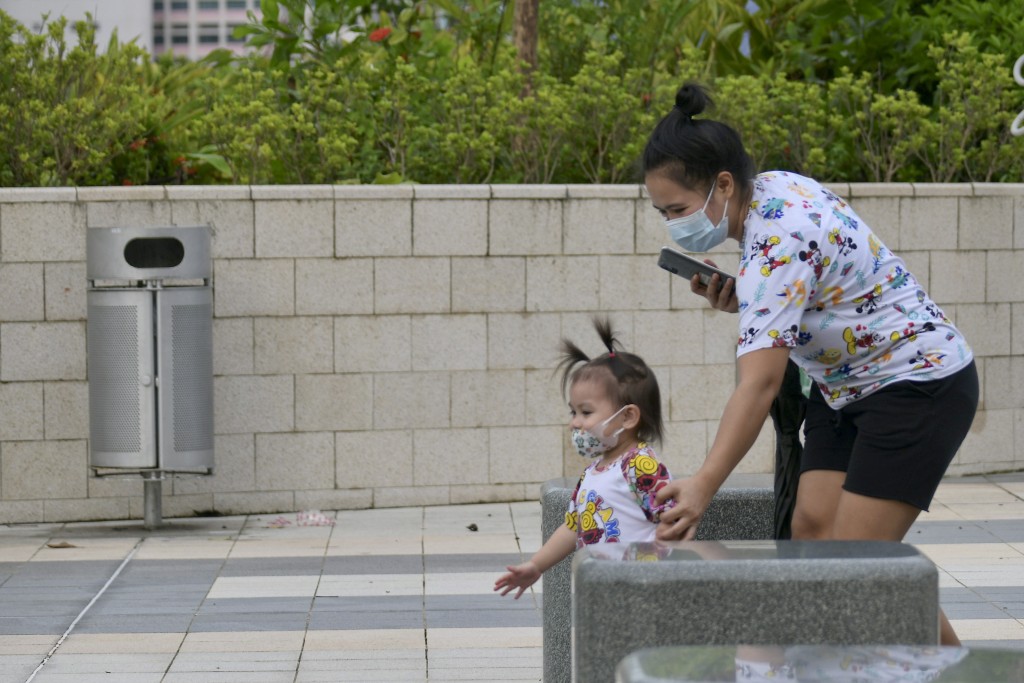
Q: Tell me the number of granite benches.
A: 3